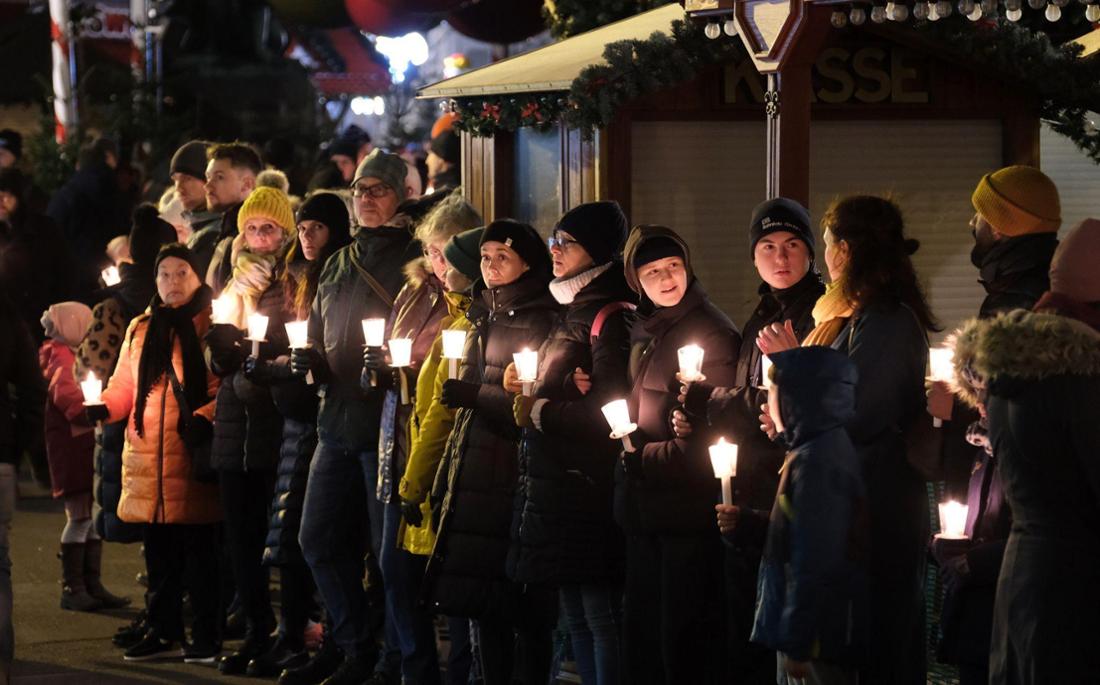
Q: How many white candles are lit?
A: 15